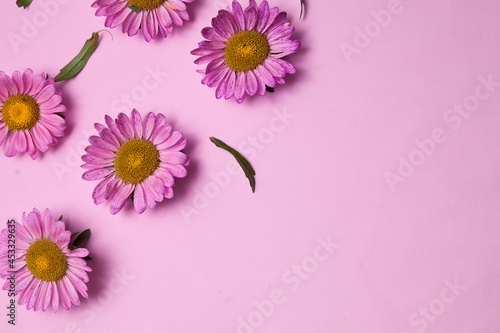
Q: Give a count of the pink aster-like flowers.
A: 5